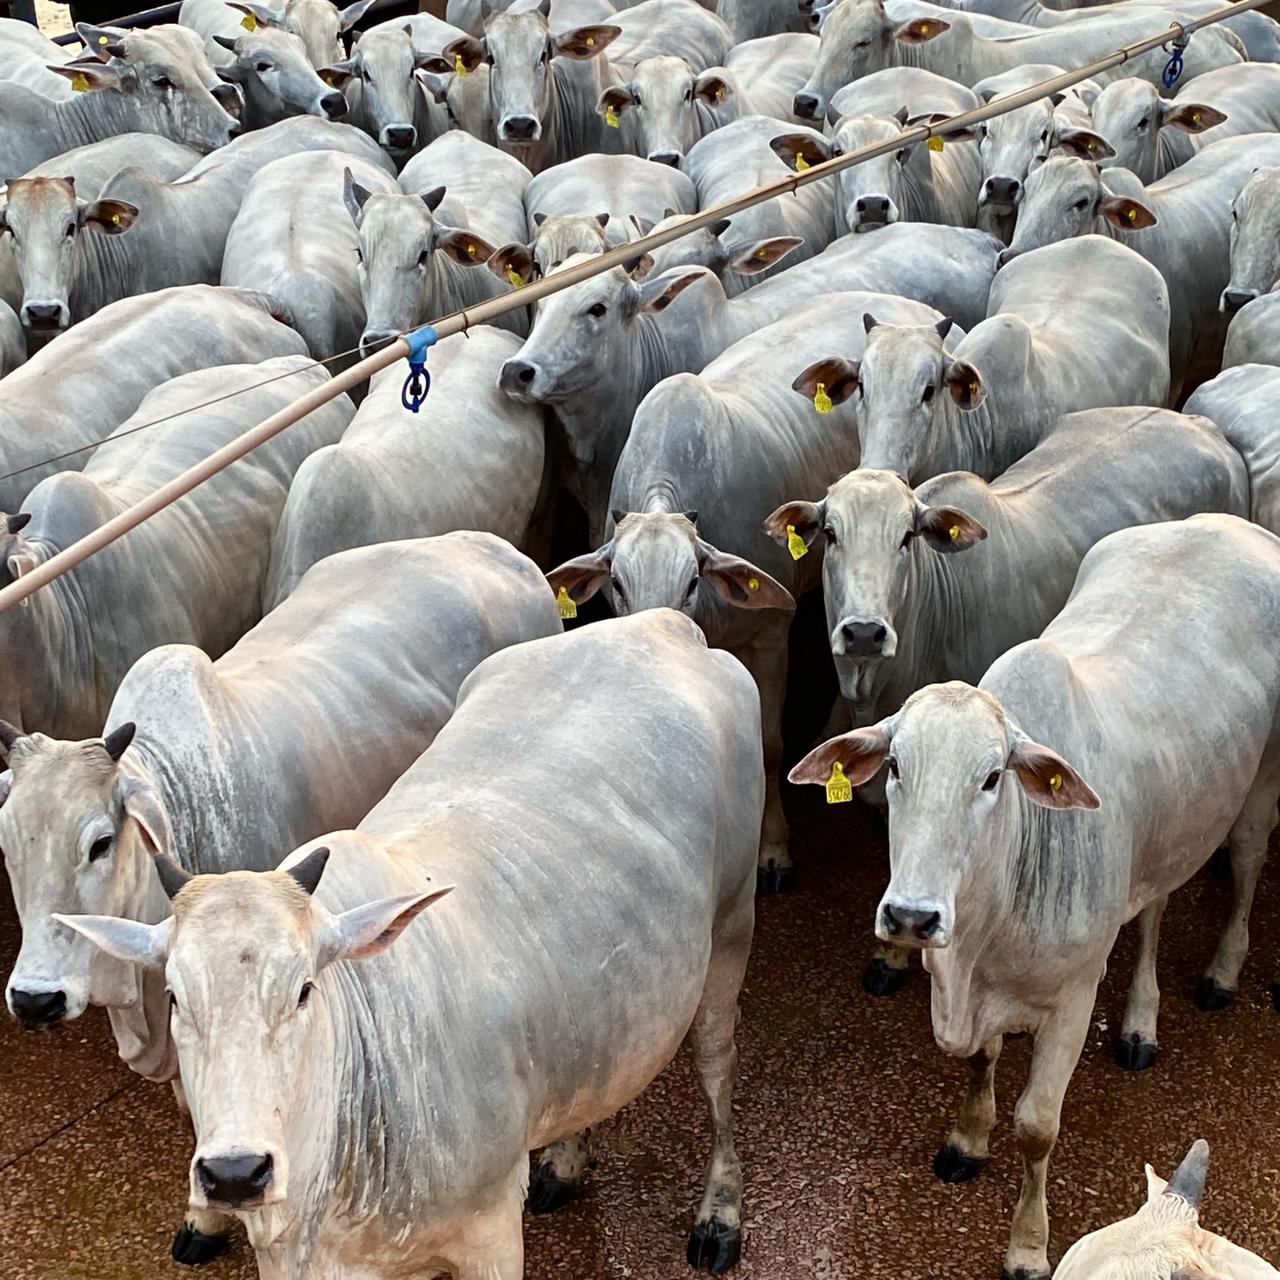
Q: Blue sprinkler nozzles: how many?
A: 2